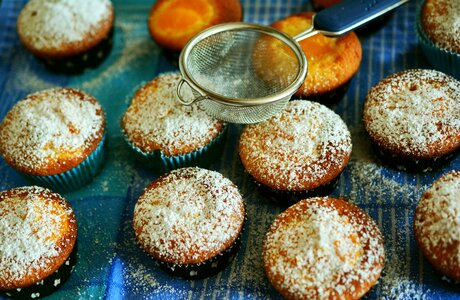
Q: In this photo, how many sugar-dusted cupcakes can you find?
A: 10